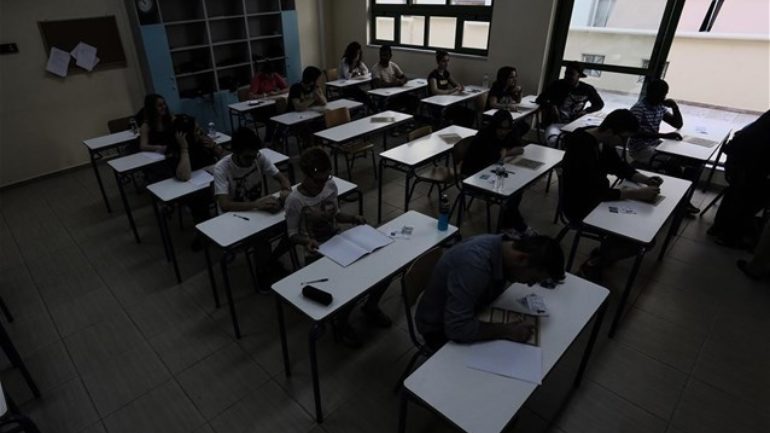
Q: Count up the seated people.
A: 15